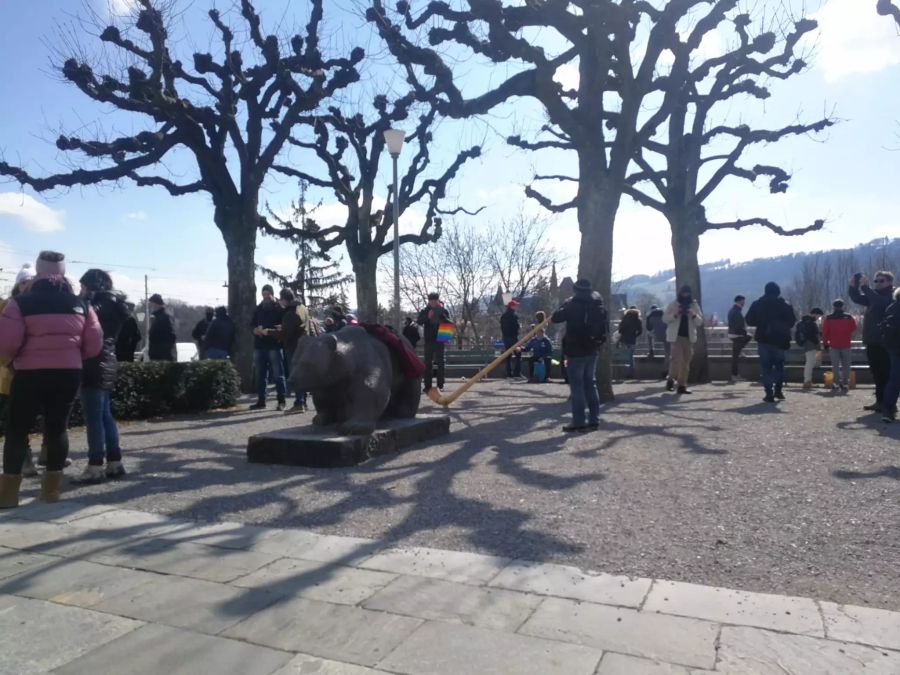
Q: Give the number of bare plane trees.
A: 4